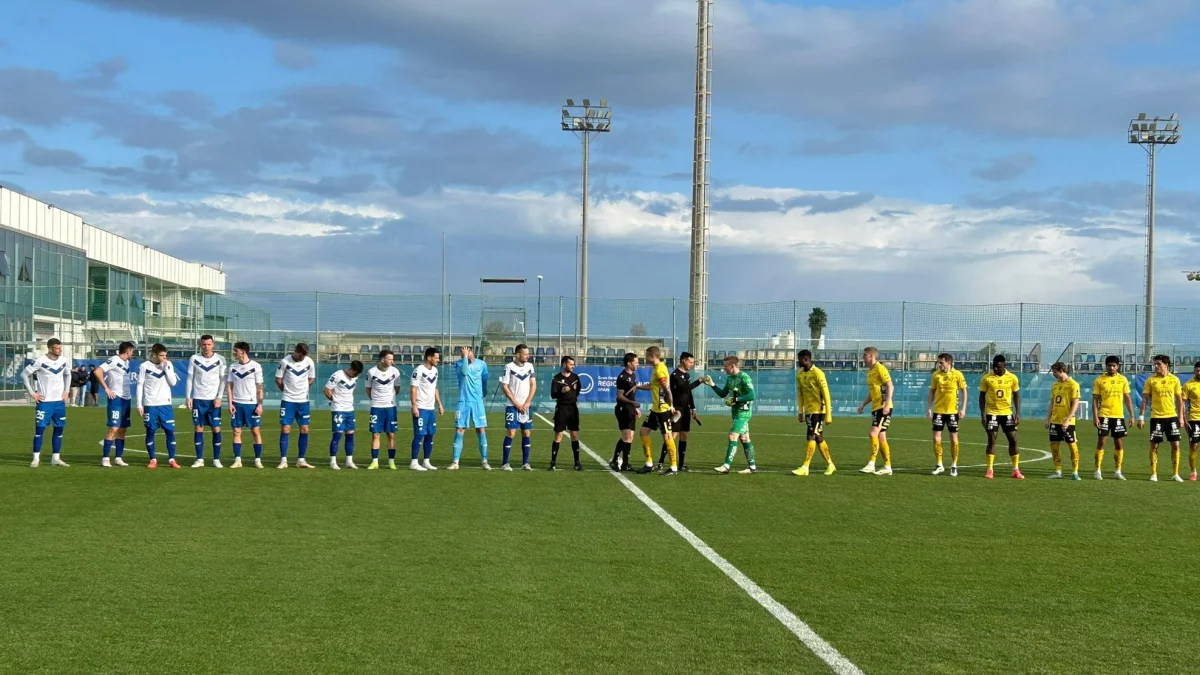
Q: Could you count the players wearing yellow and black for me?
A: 9